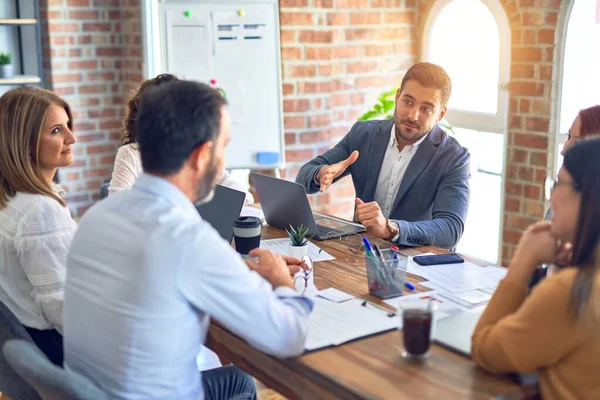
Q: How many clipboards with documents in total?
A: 1